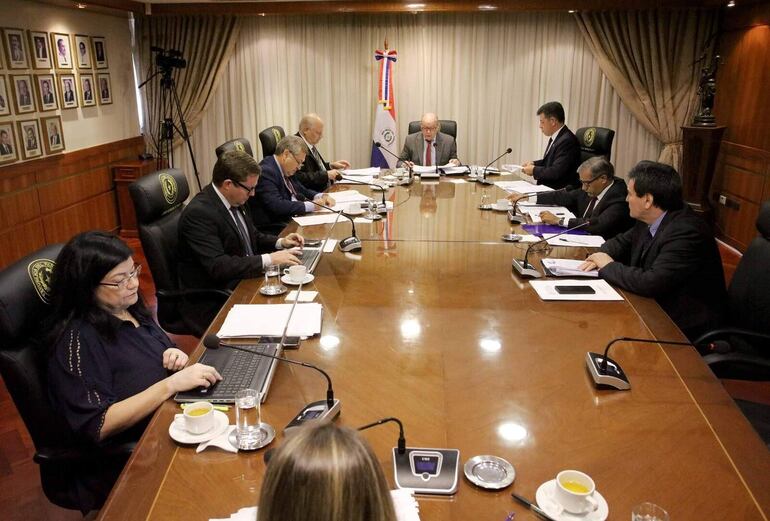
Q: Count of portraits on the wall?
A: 14